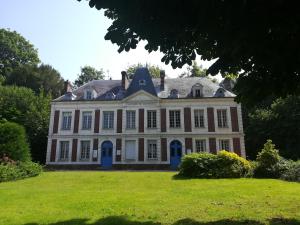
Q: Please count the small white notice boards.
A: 3